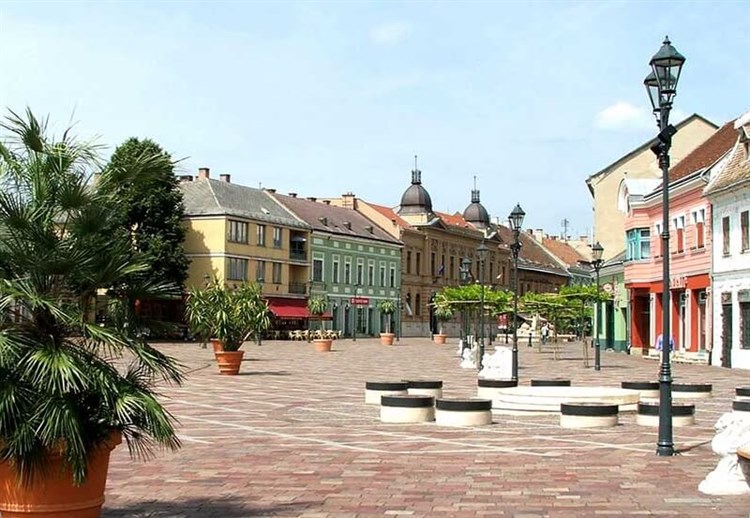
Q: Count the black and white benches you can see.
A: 12